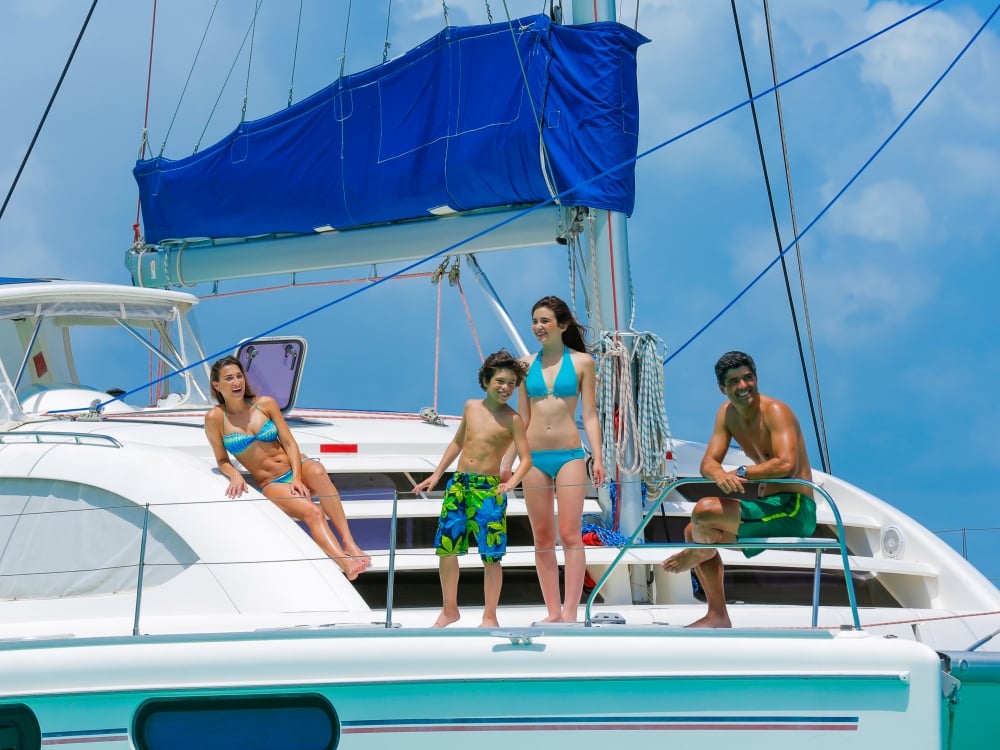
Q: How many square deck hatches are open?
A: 1